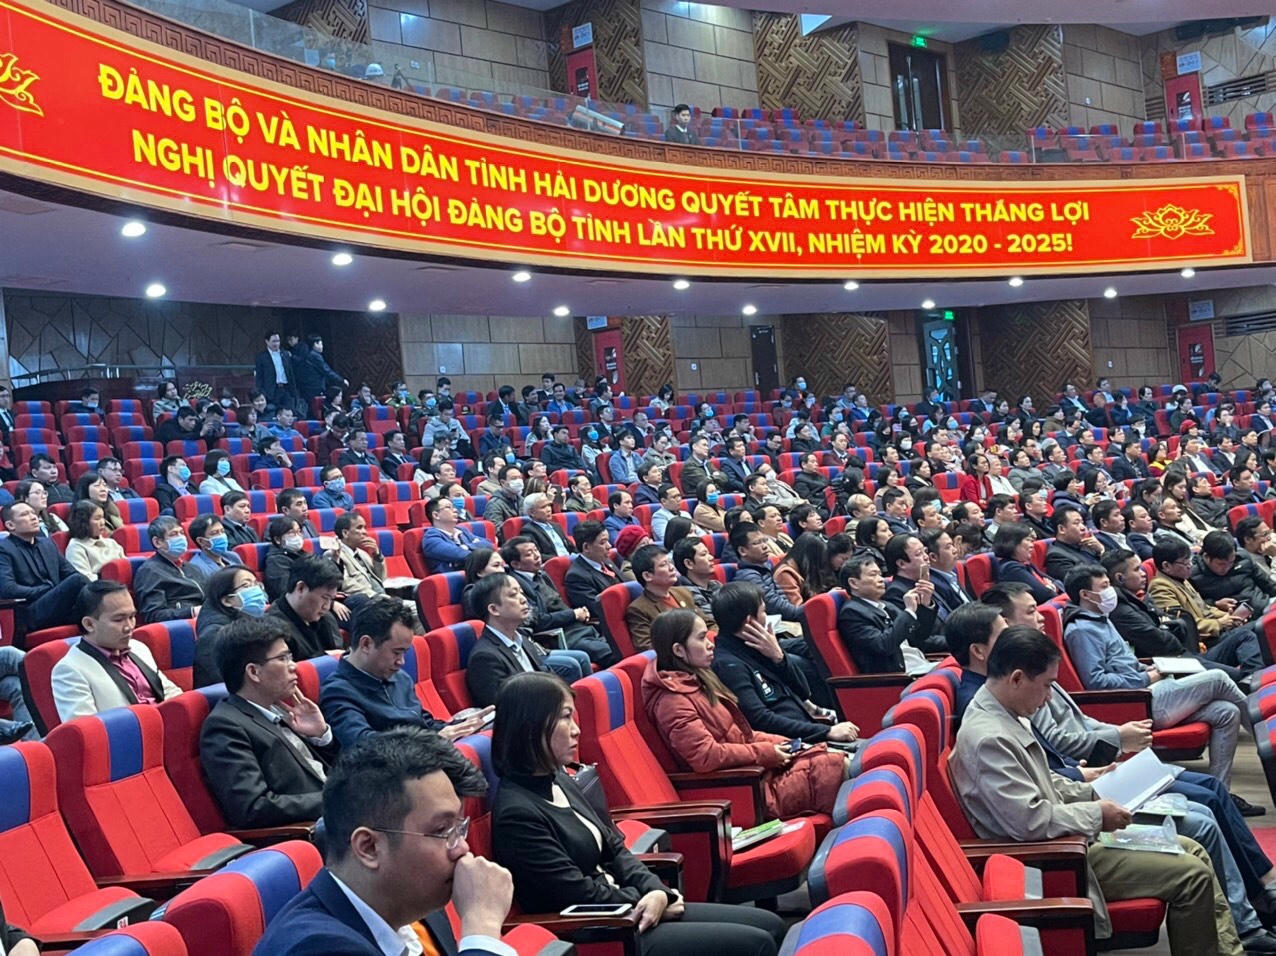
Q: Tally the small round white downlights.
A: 13